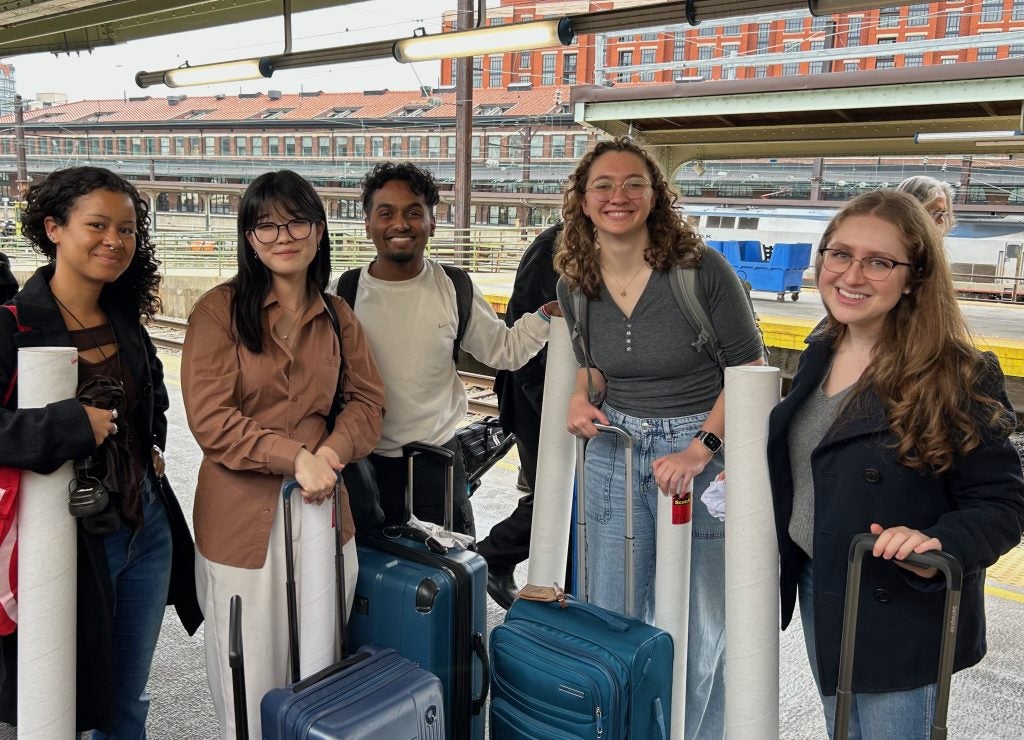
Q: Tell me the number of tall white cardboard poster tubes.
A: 5